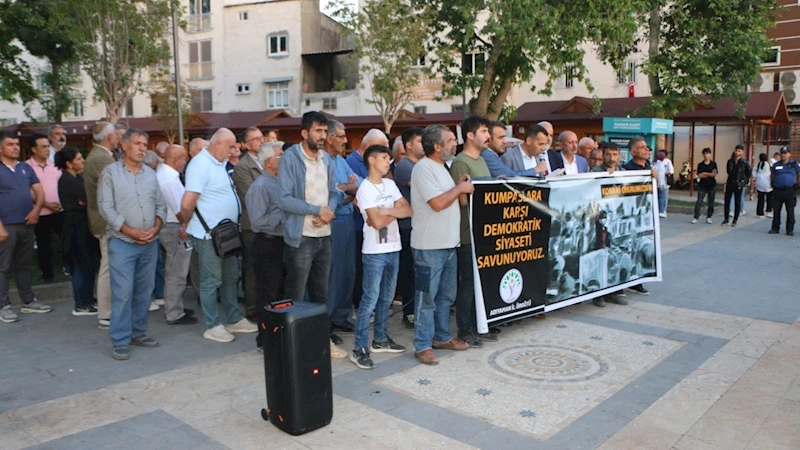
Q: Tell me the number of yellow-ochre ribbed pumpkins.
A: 0